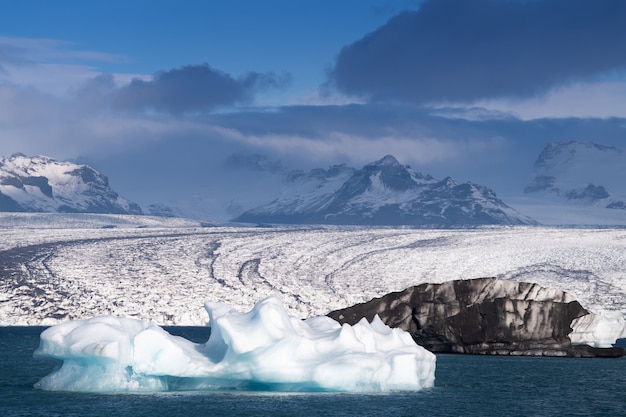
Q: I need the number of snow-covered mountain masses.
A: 3